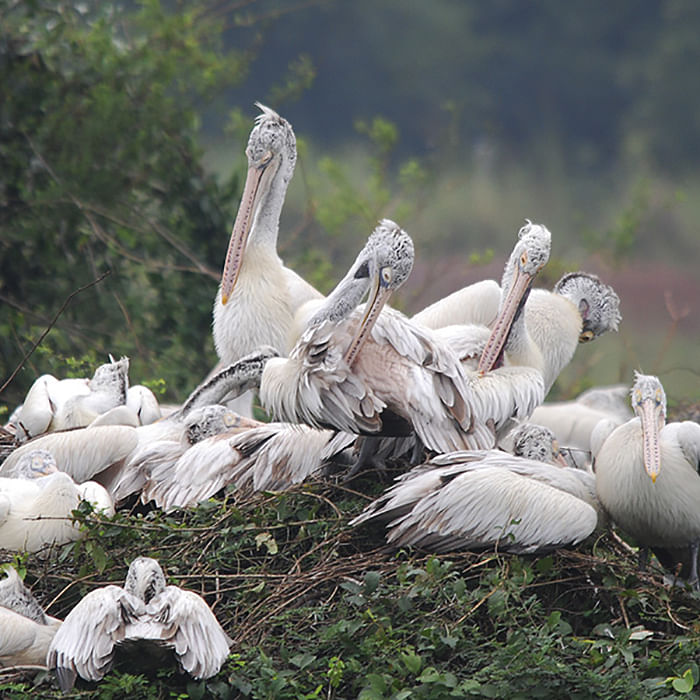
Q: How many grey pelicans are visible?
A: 13